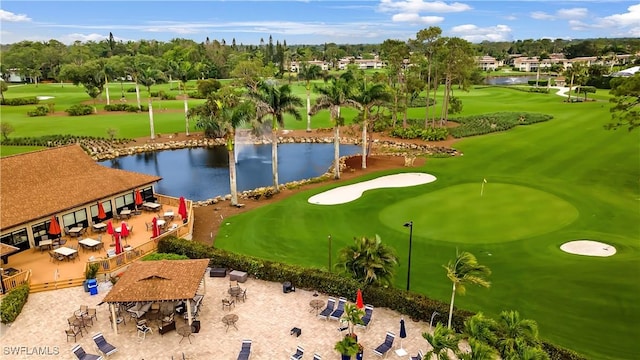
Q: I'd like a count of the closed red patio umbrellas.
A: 9